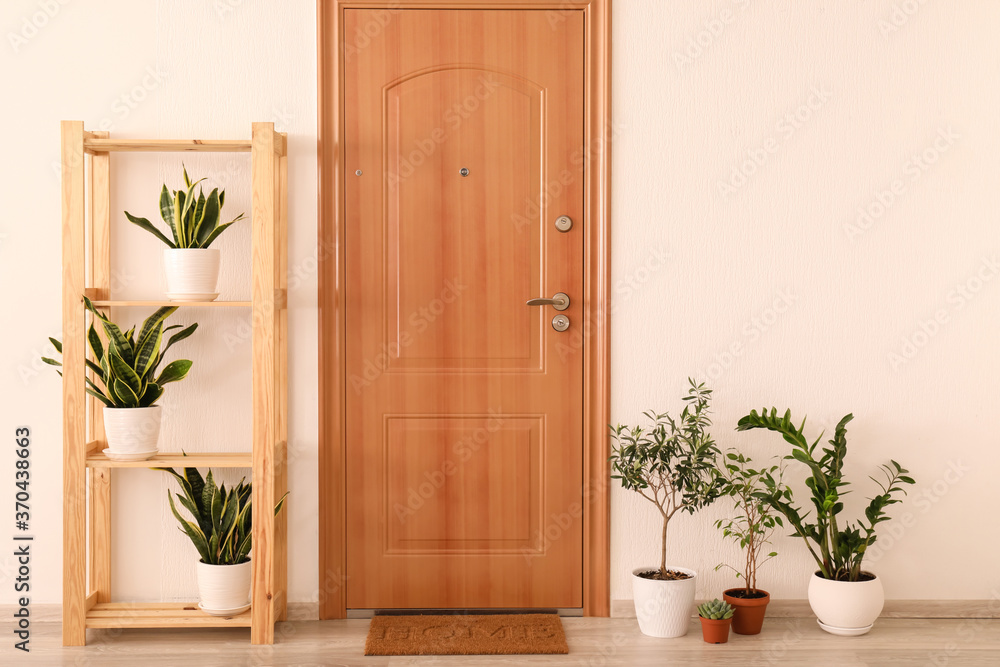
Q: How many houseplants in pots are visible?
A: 7